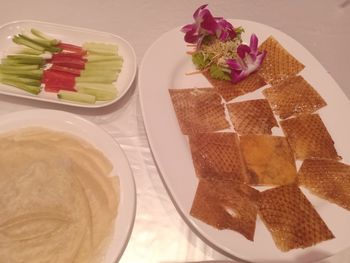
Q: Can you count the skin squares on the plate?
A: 11